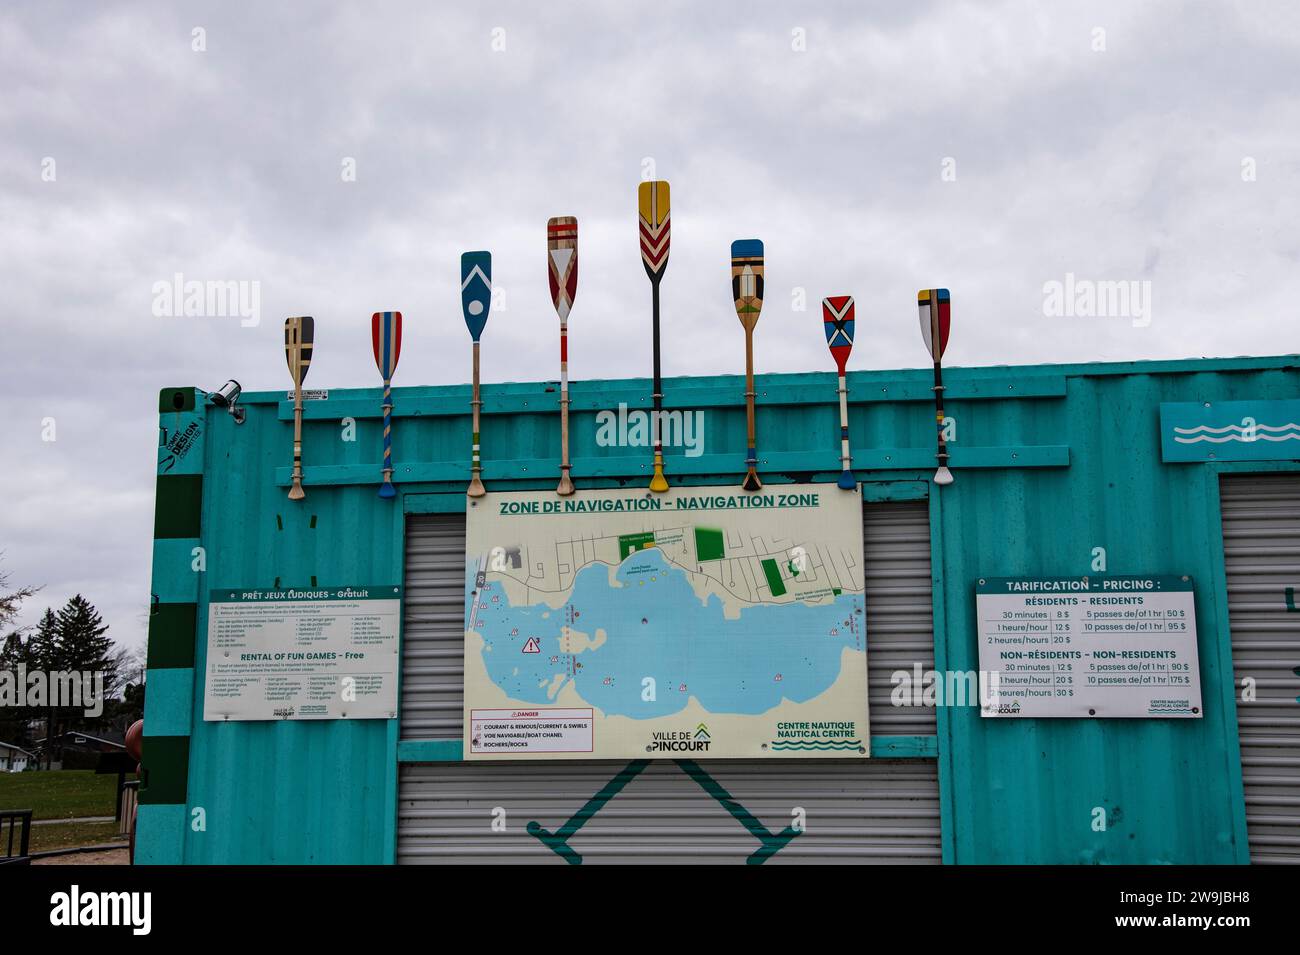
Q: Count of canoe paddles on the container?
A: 8